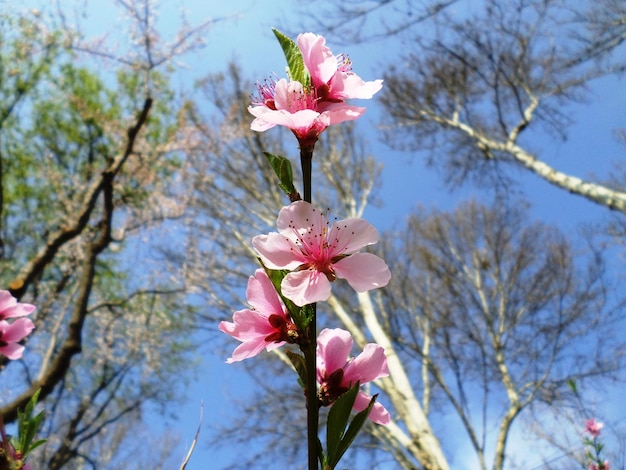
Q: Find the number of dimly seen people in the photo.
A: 0